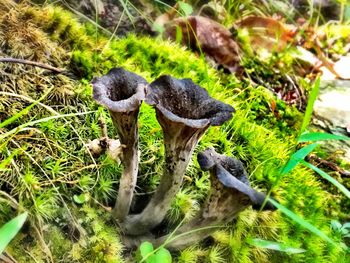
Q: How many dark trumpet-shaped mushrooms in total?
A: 3